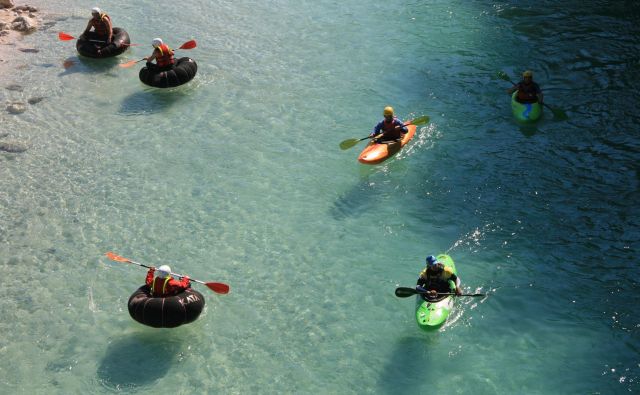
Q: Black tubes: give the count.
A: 3